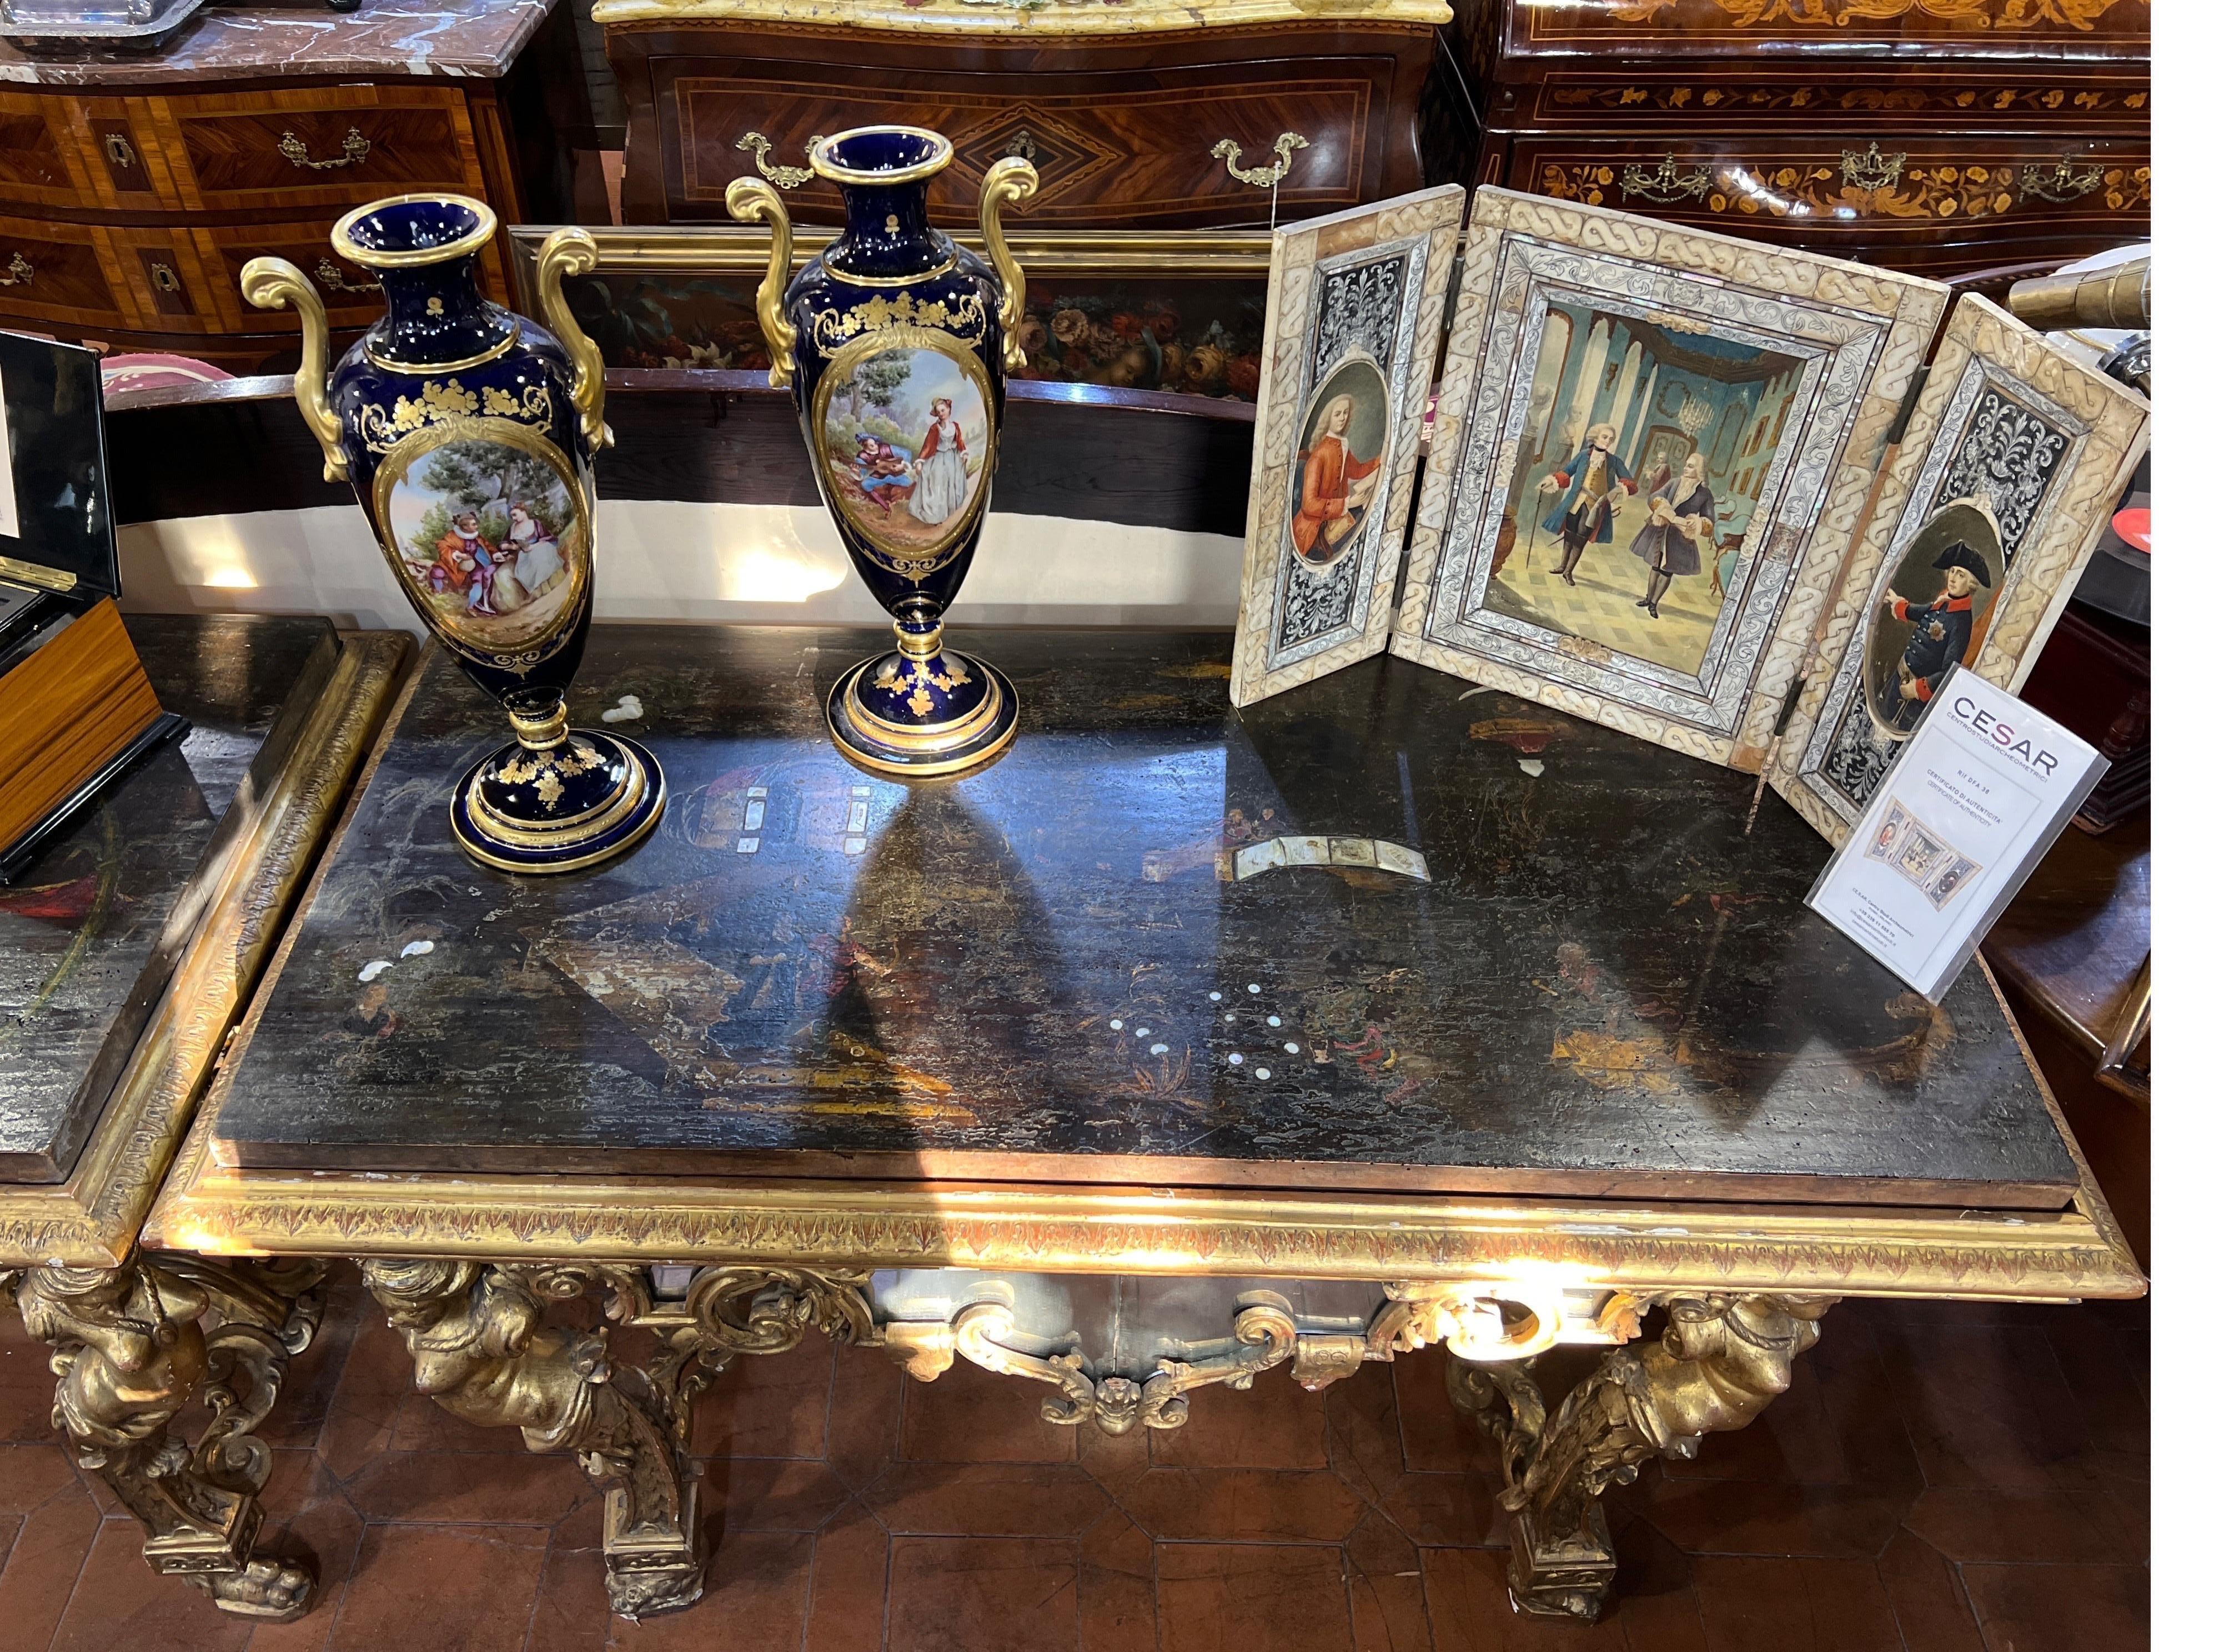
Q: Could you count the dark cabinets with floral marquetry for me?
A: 1